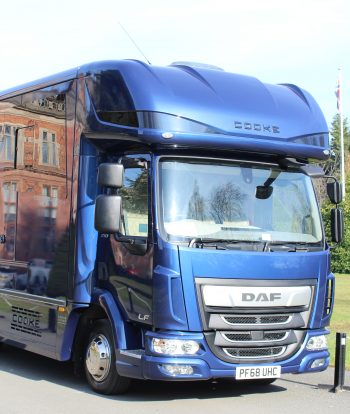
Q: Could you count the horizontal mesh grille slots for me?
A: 3